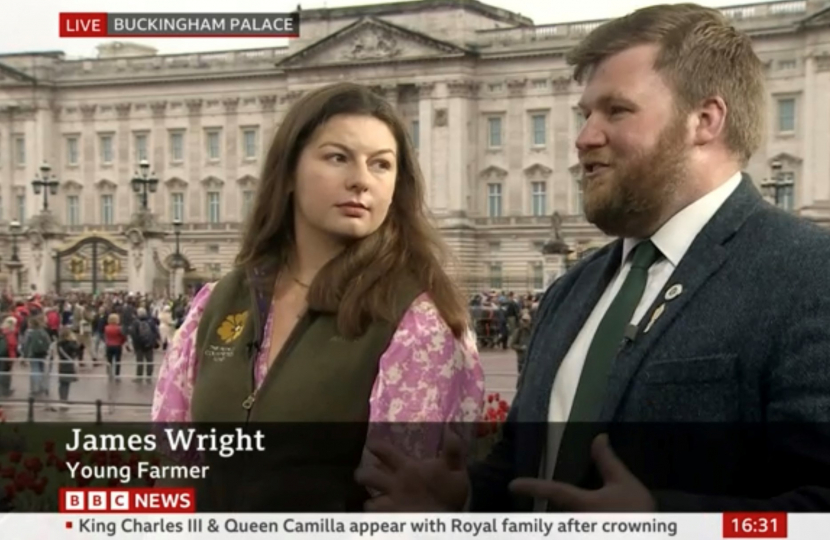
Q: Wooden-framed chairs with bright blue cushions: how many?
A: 0